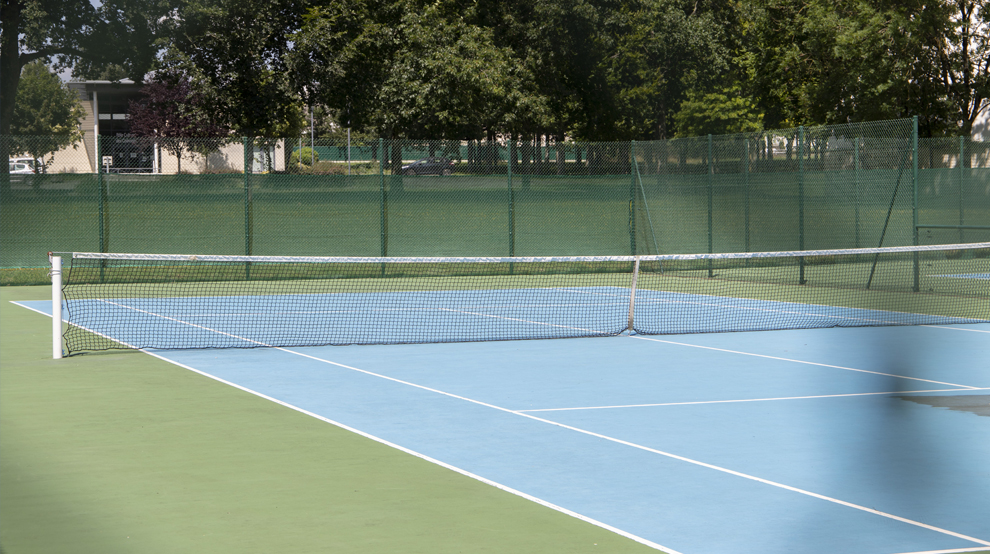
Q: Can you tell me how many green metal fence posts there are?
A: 11